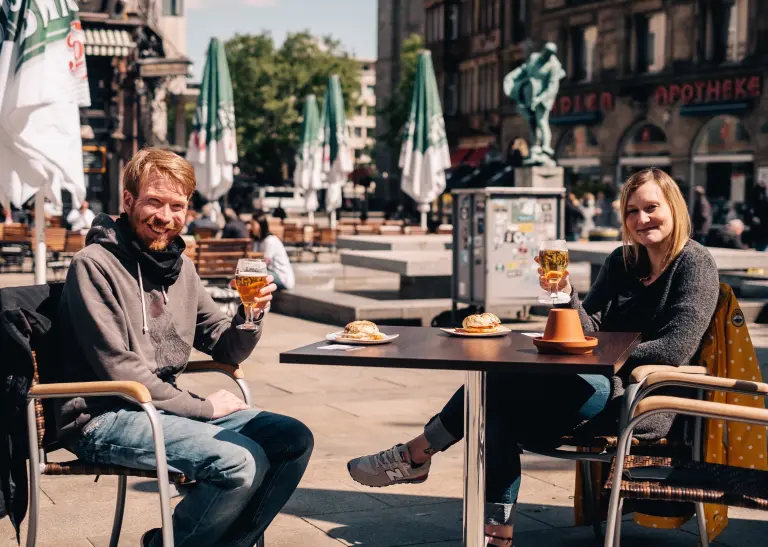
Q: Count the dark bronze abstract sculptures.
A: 0